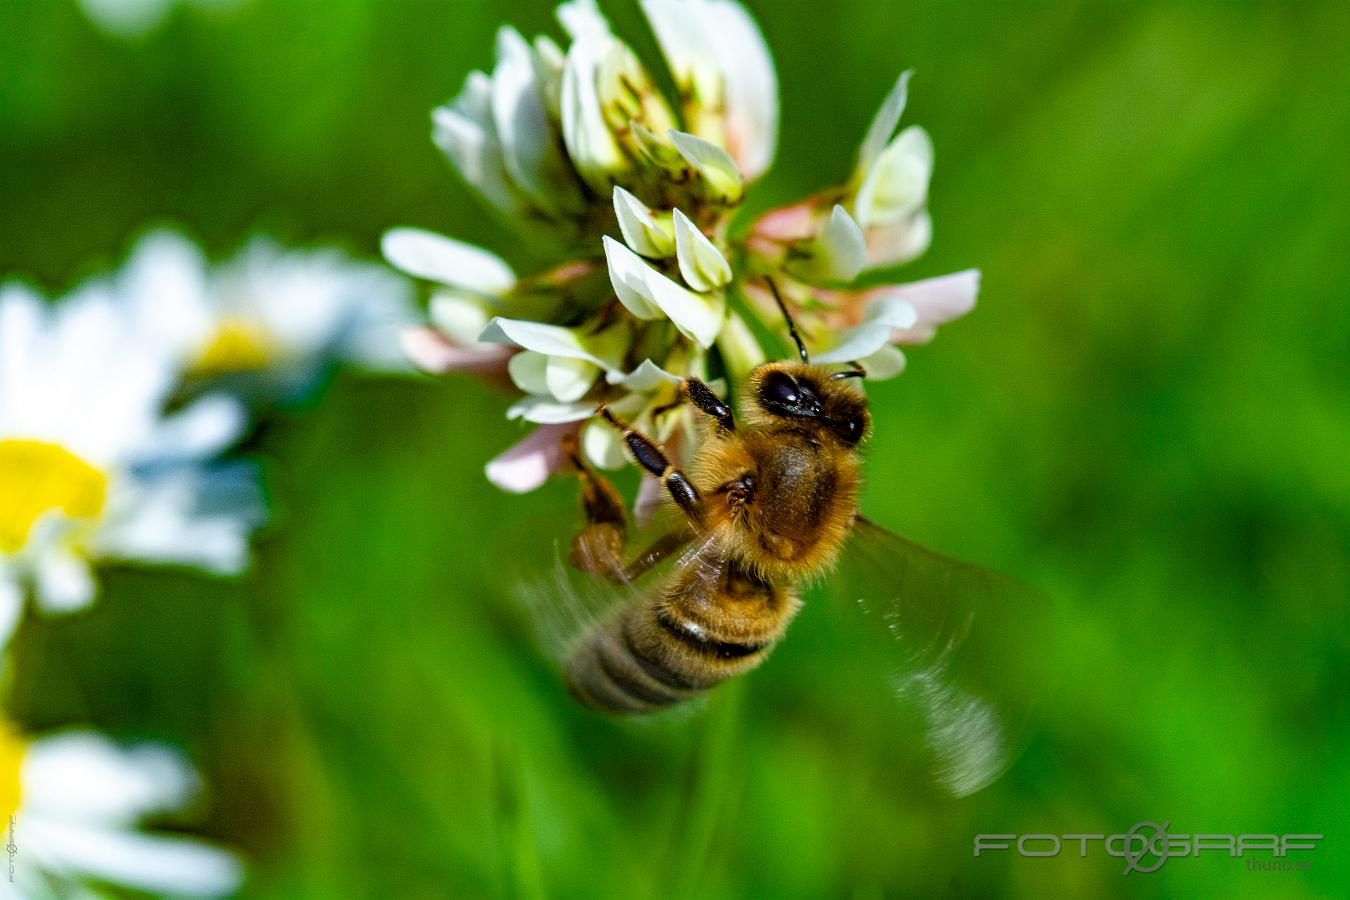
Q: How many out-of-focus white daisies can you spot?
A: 3